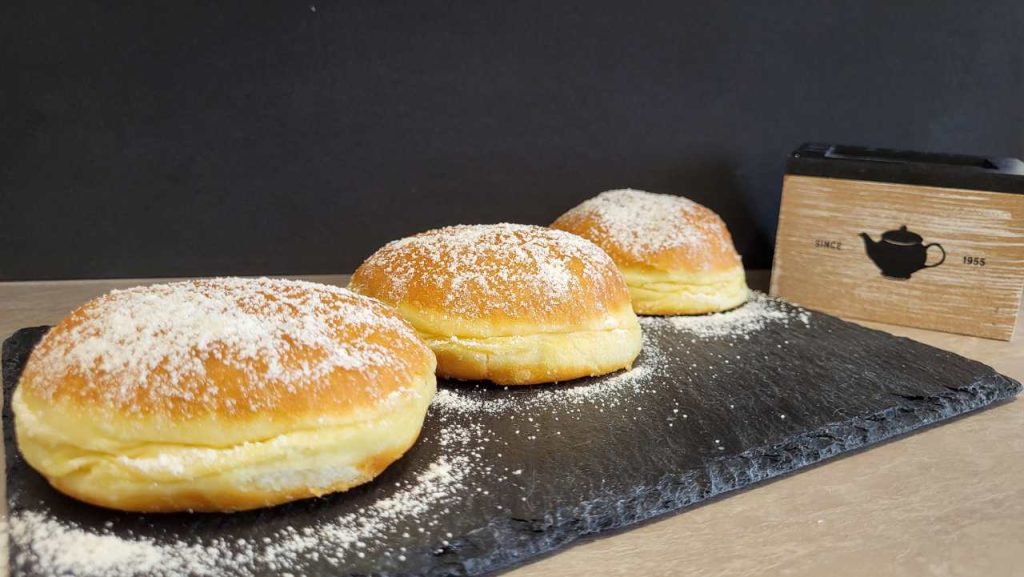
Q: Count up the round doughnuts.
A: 3